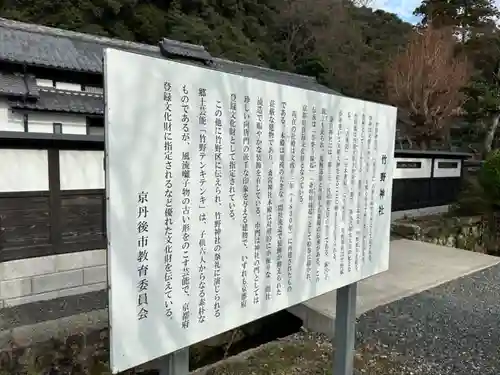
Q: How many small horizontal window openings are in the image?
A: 2